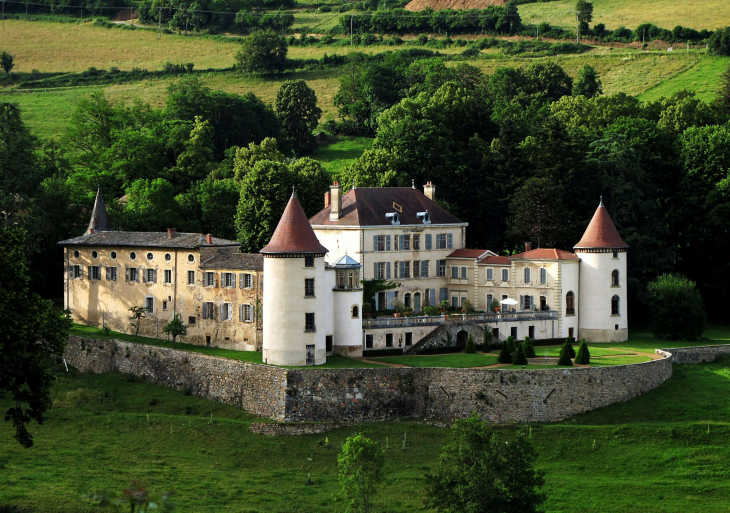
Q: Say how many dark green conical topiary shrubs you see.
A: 9